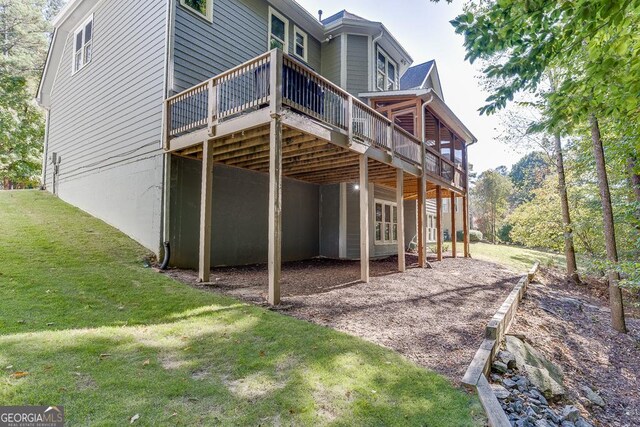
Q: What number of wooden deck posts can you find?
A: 8